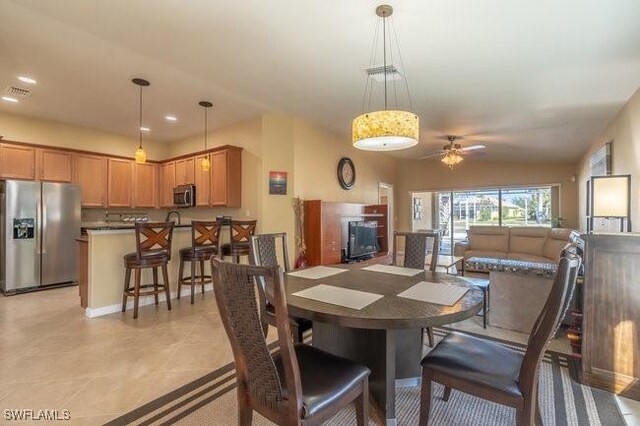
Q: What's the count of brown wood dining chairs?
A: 4